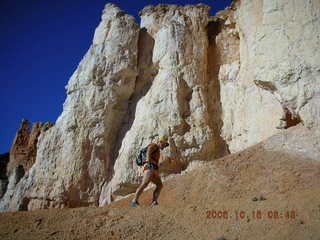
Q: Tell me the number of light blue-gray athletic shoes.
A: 2